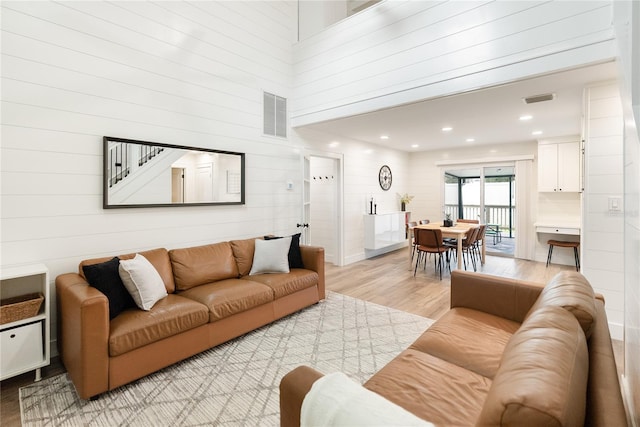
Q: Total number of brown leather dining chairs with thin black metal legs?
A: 6